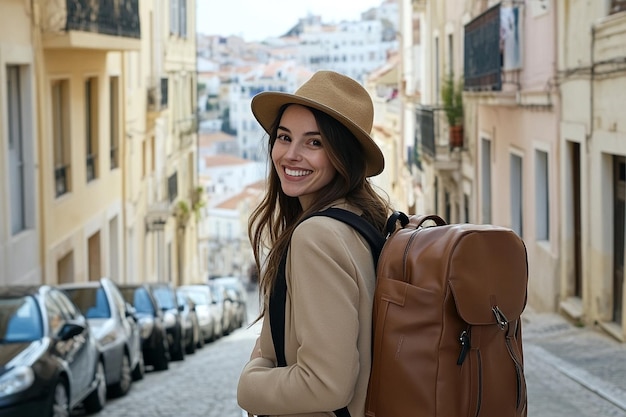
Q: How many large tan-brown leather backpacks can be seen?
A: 1